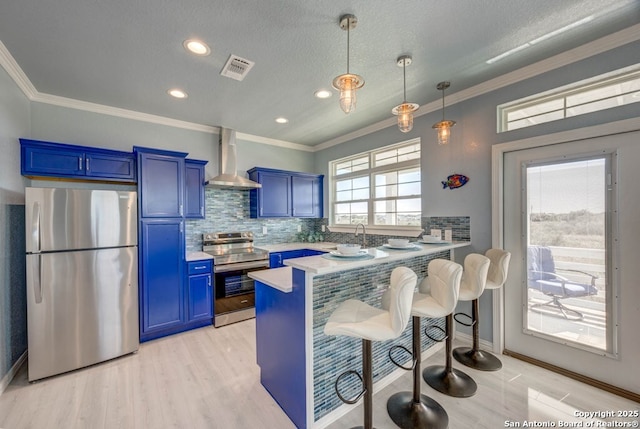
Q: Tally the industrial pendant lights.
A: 3